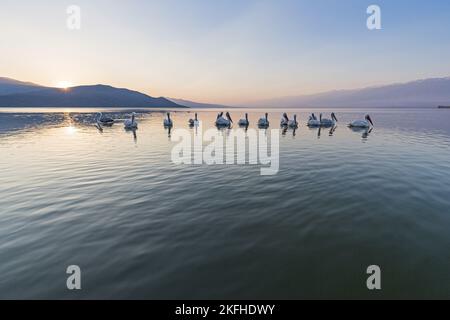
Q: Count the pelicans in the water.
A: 14